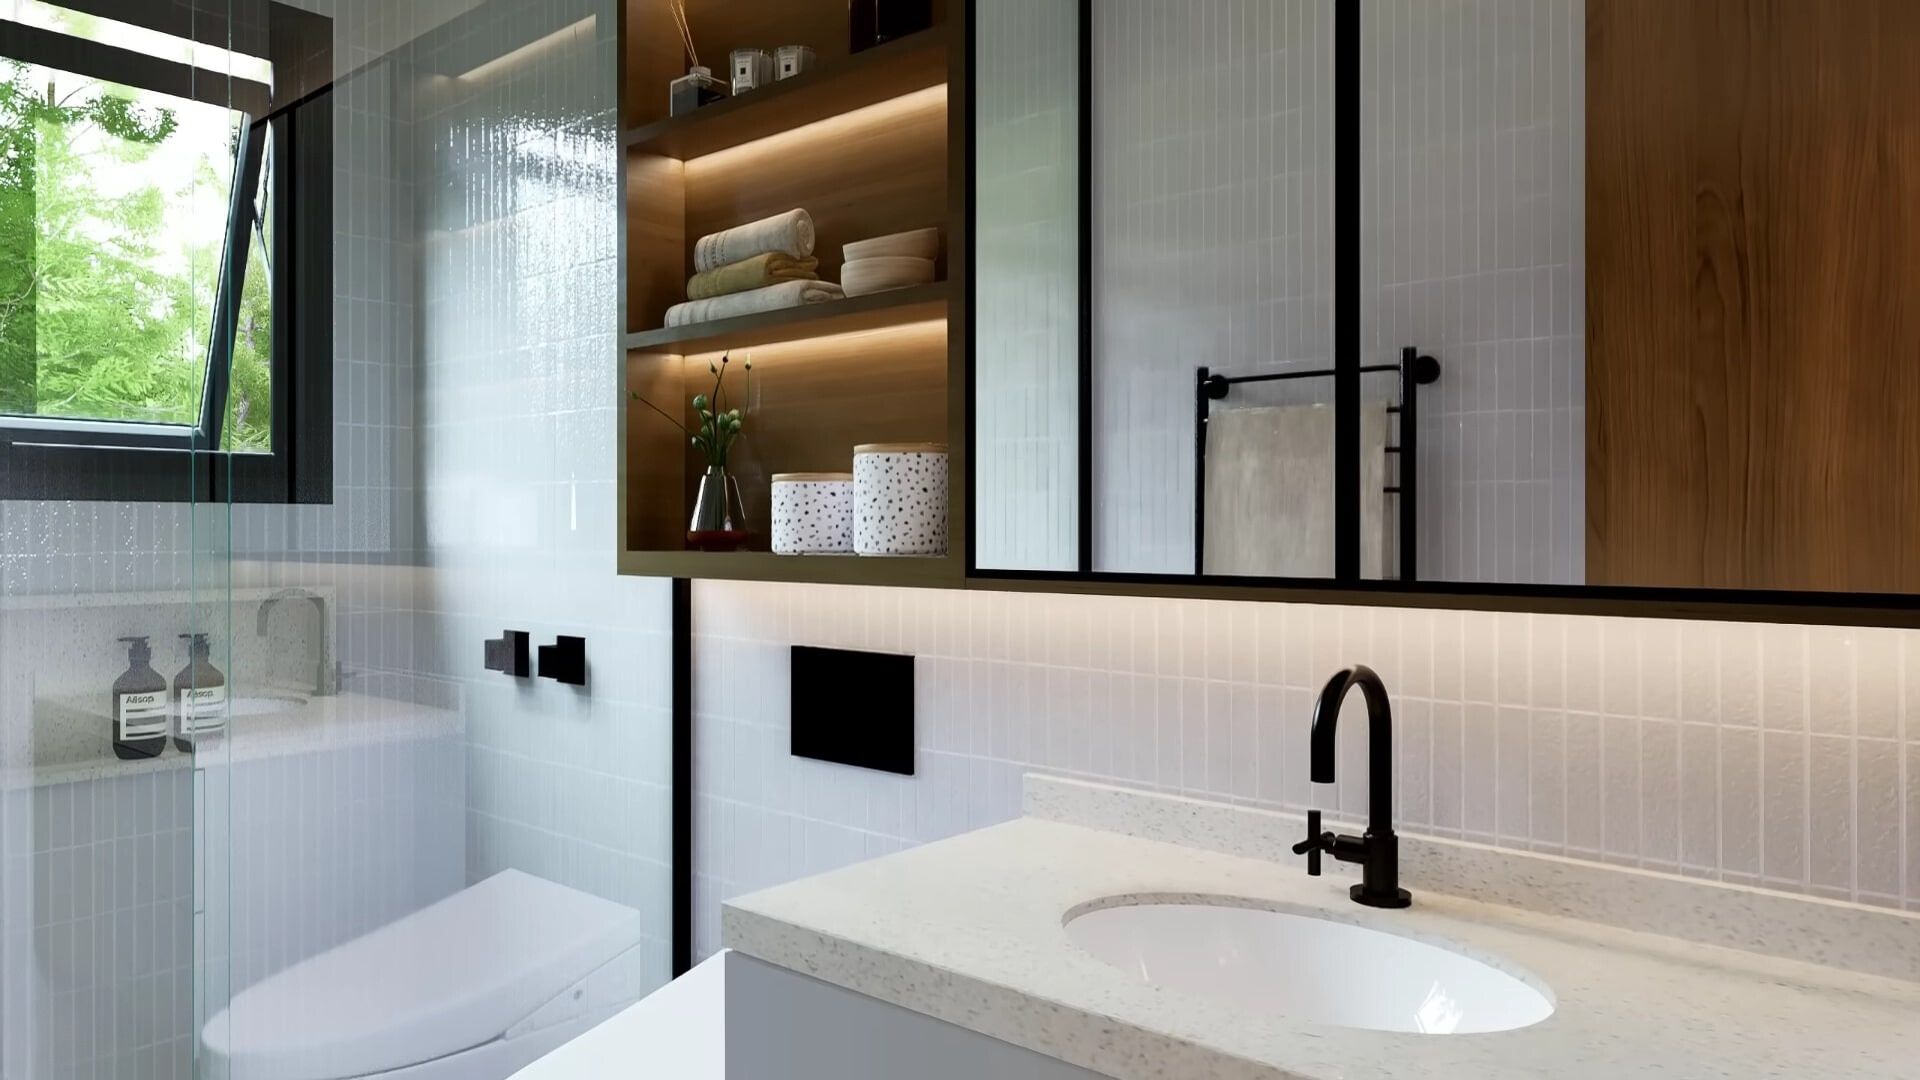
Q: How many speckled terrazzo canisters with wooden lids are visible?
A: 2